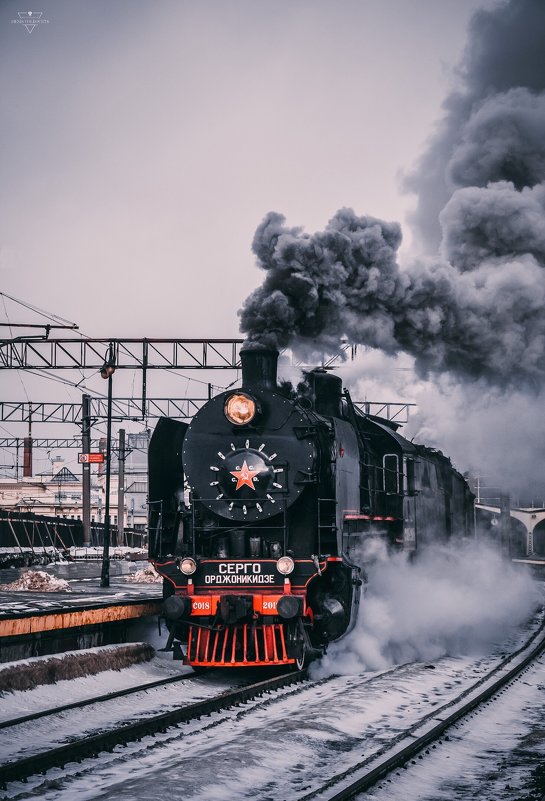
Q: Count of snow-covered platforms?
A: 1